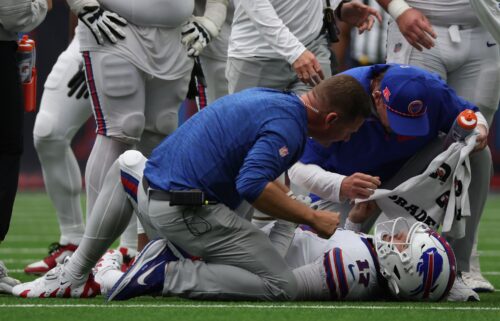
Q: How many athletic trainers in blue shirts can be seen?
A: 2